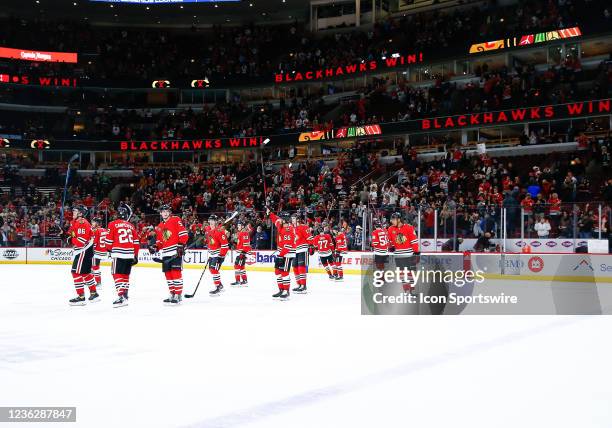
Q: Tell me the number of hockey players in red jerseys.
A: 12